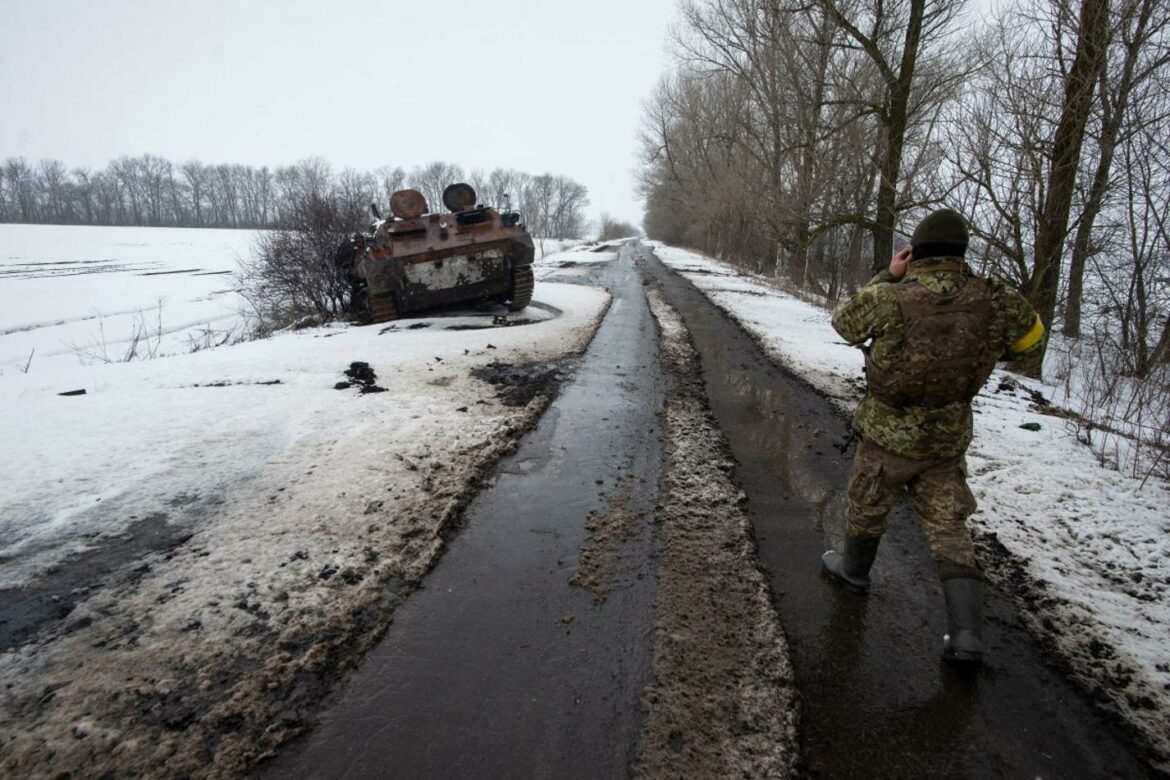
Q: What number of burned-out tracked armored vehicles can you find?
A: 1